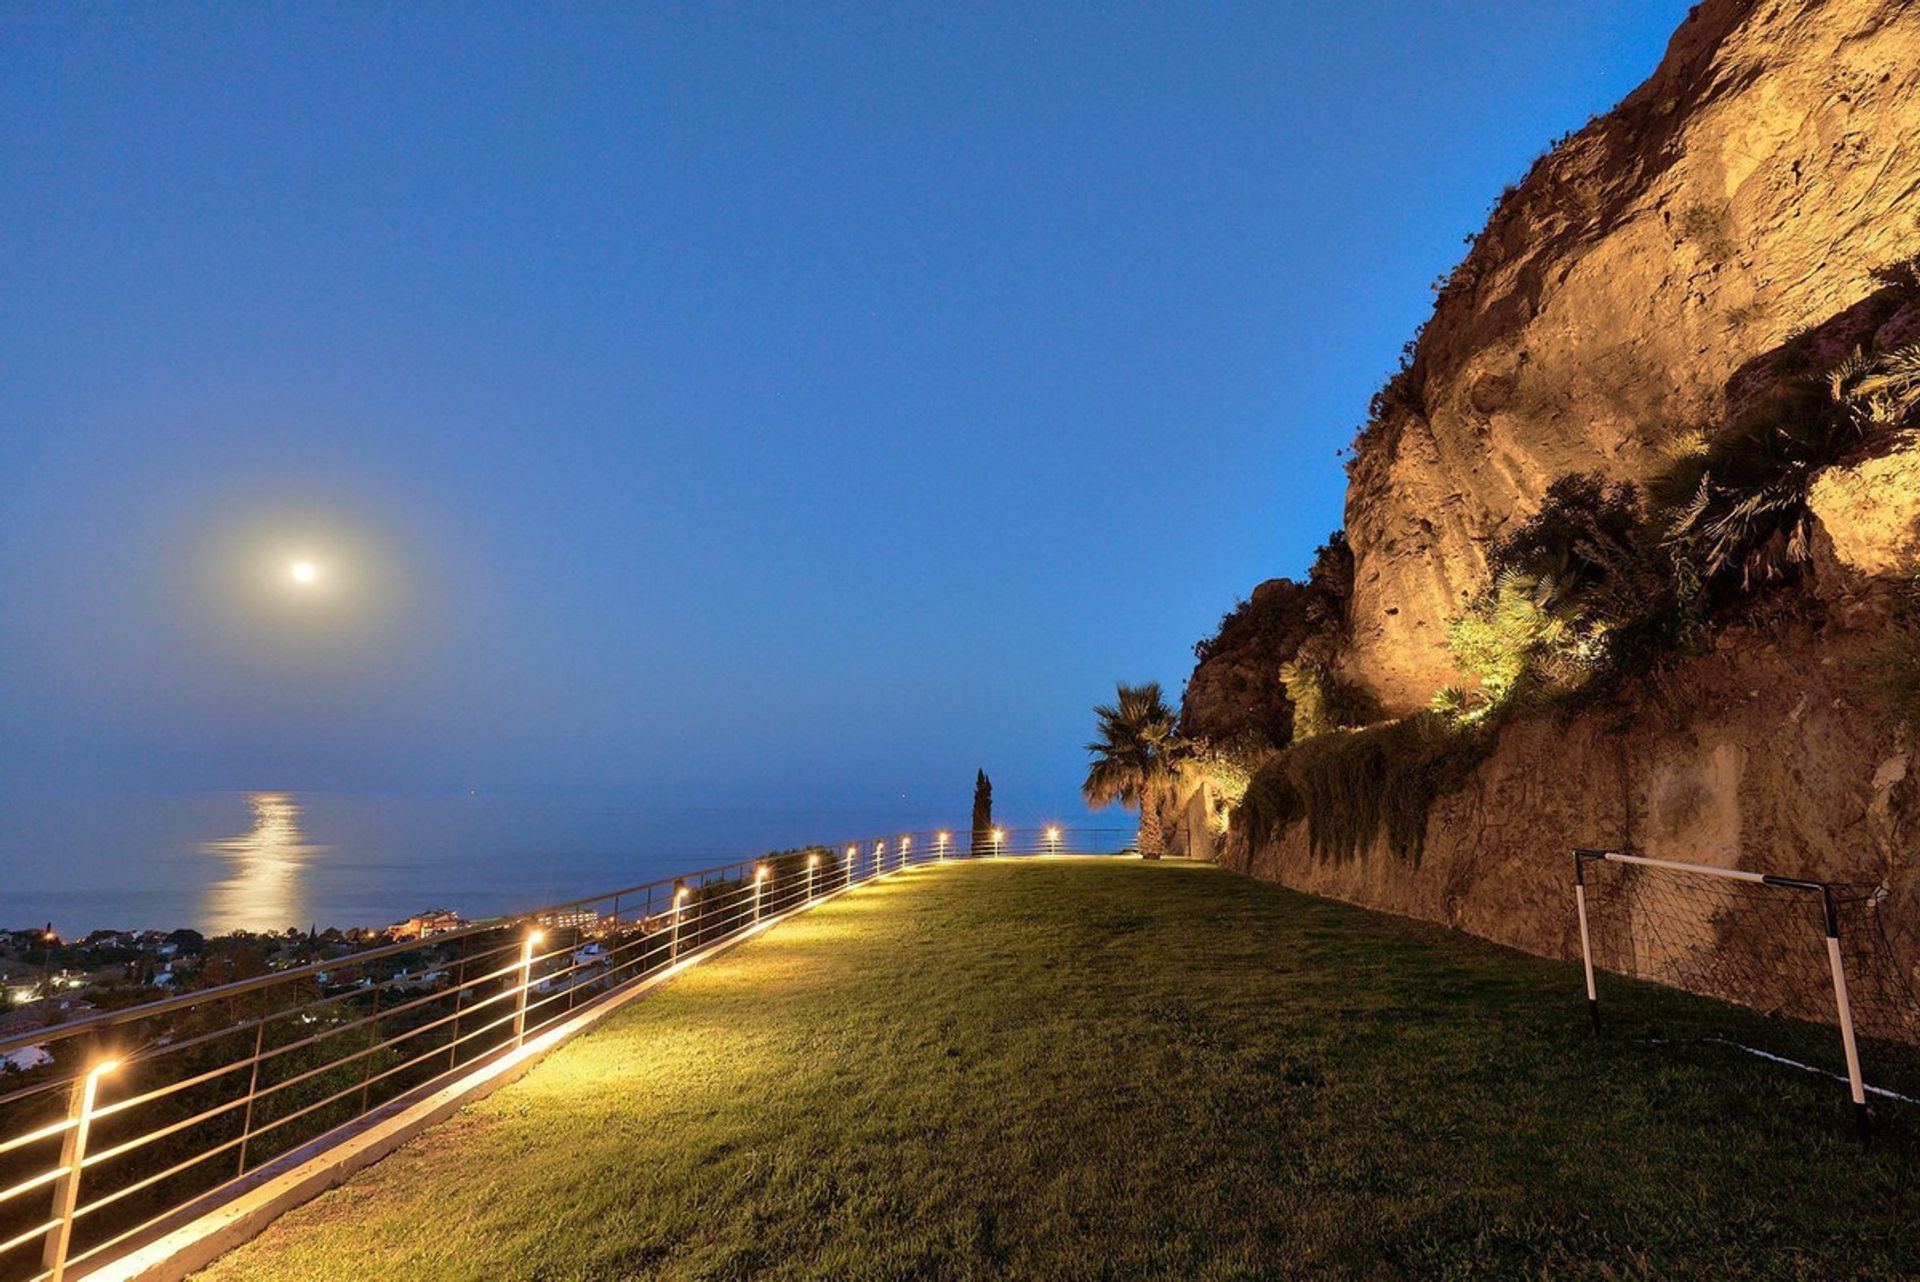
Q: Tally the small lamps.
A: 11